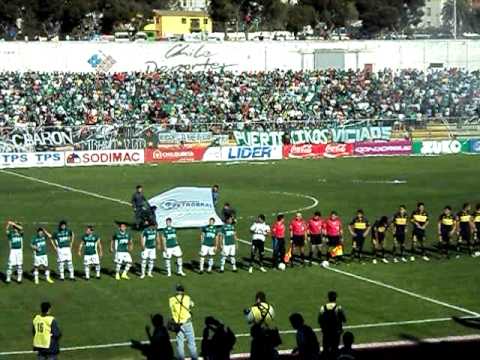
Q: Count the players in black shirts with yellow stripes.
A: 7